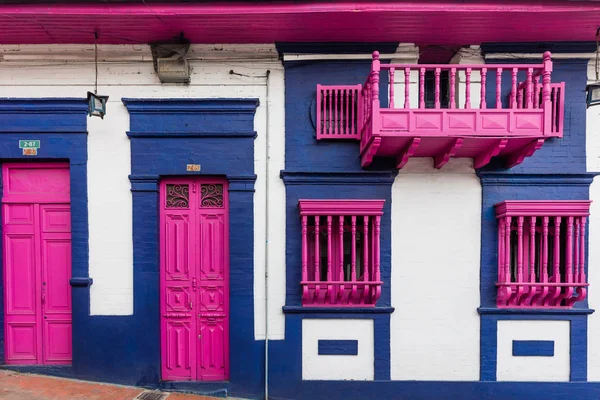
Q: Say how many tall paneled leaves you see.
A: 4